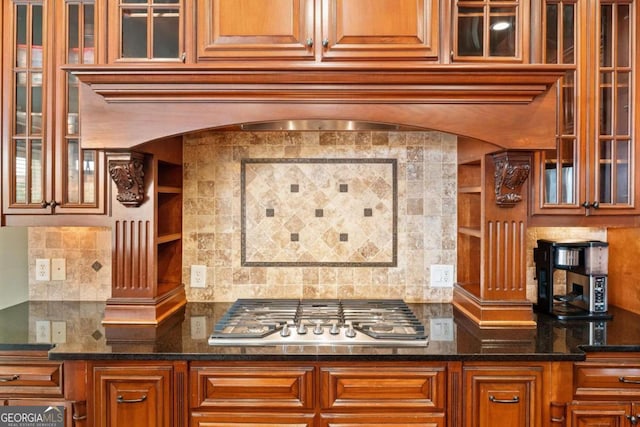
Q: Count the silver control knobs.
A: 5